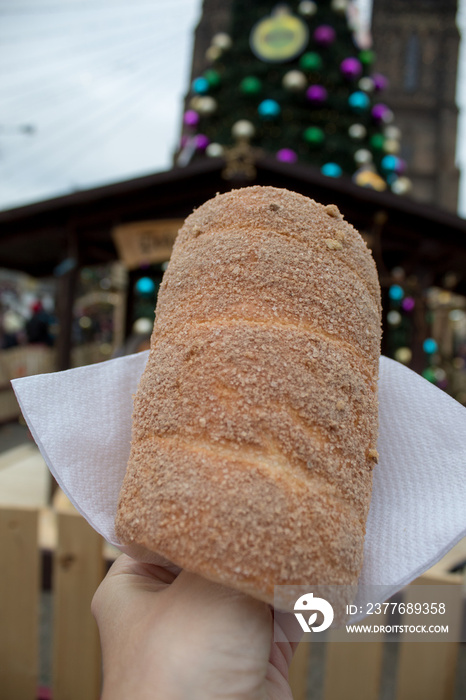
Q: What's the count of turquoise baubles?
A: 8